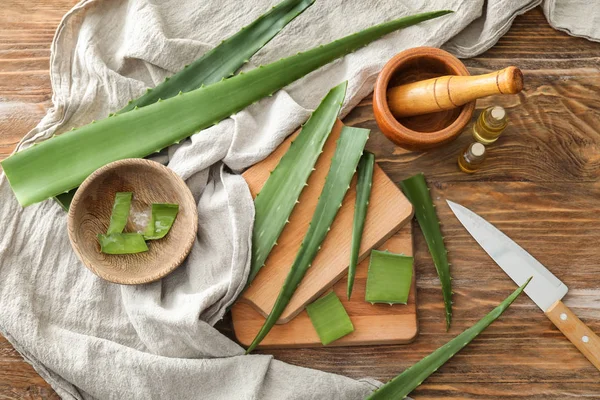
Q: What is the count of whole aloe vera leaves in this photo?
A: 7